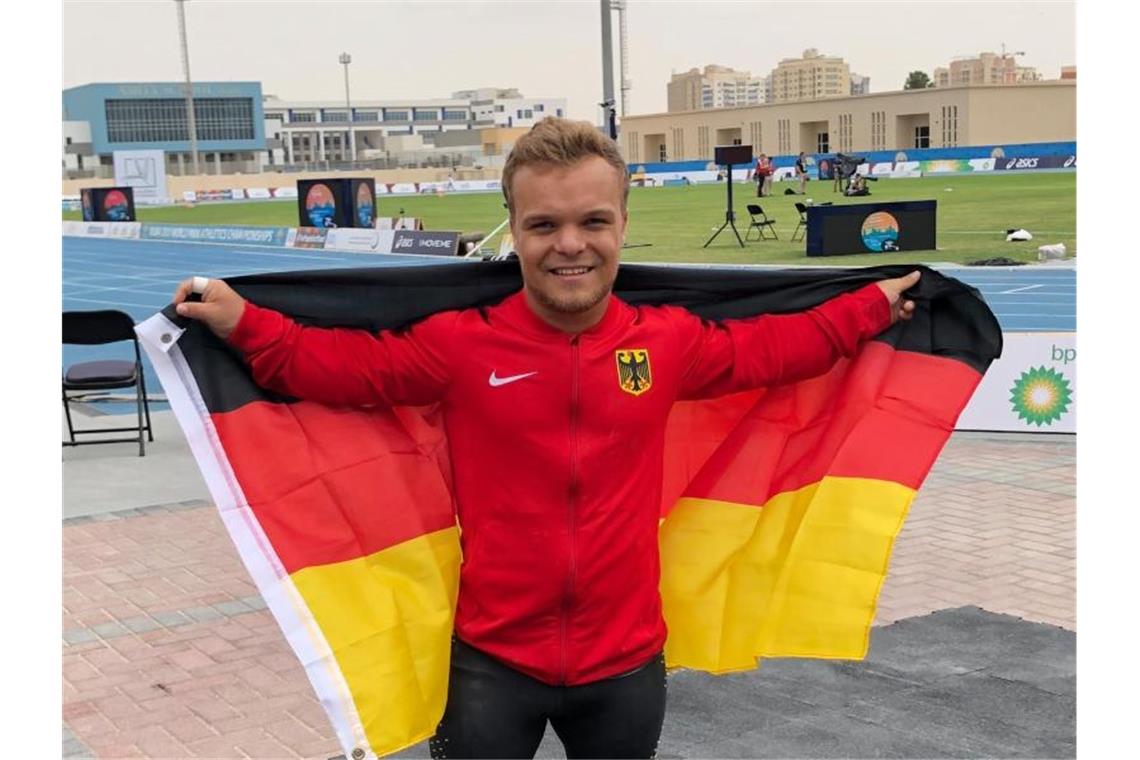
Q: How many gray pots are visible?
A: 0